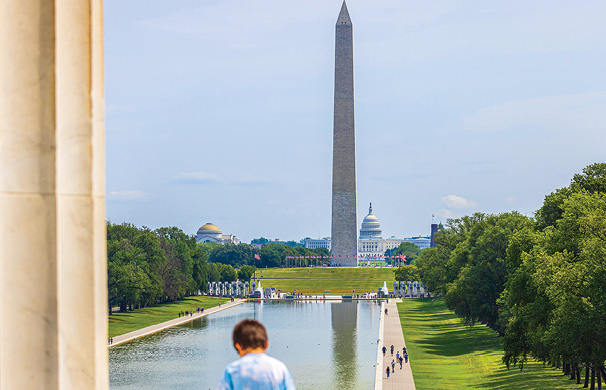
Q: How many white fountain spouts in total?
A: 2